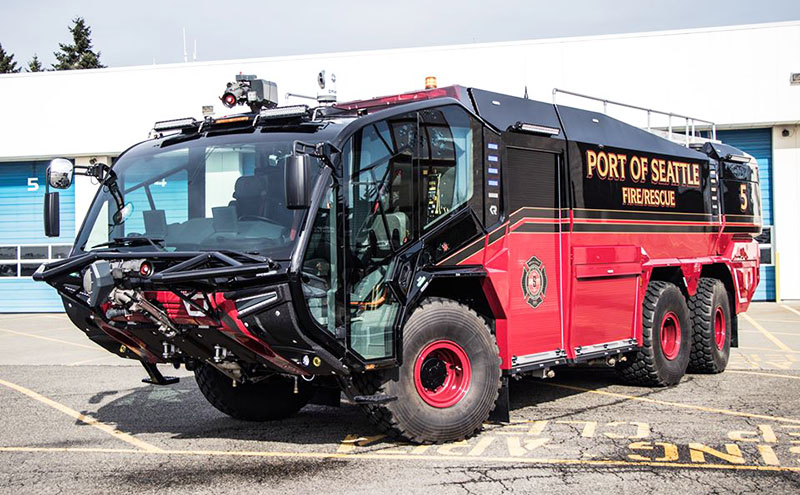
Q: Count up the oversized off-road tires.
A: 4